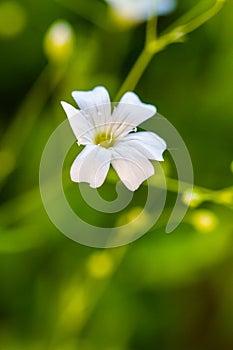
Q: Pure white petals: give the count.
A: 6